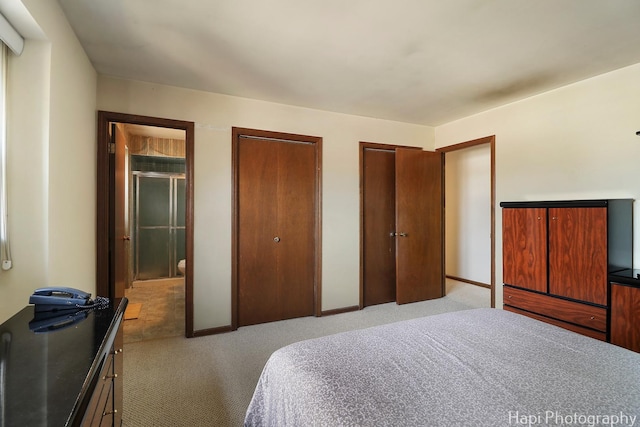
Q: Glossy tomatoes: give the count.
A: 0